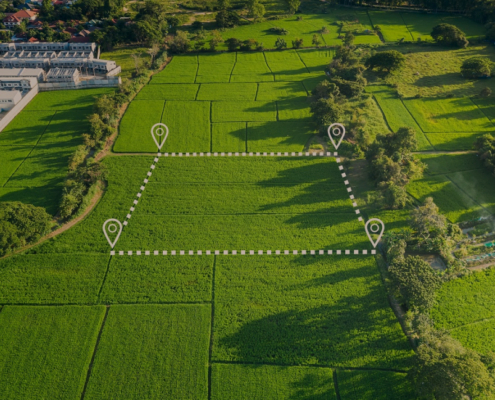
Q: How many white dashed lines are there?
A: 4